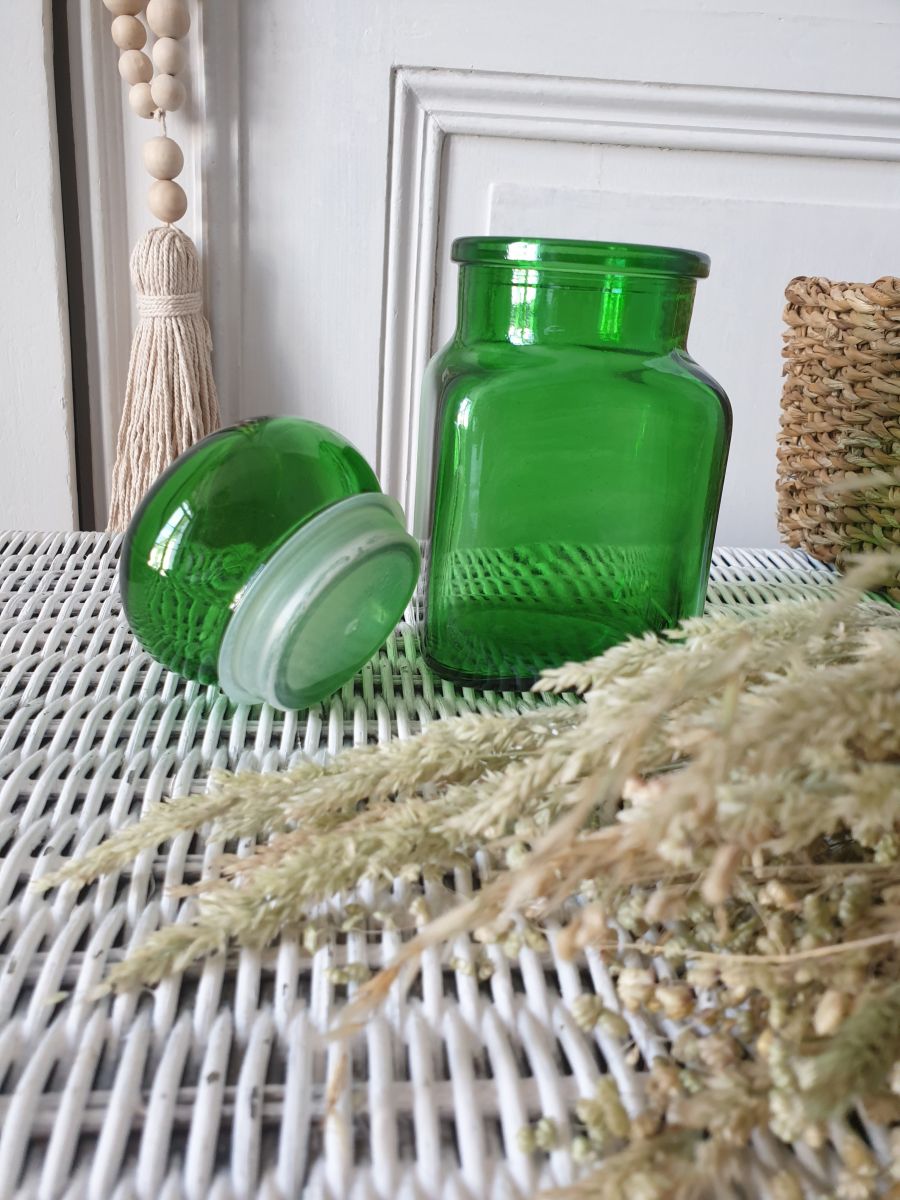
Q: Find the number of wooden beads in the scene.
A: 9